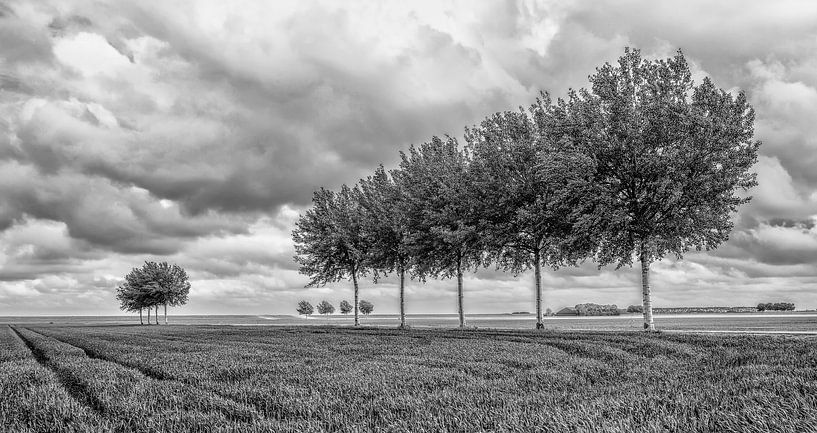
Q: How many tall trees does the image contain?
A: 5